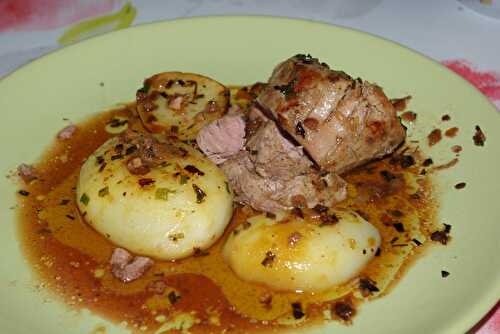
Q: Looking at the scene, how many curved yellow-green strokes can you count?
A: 1